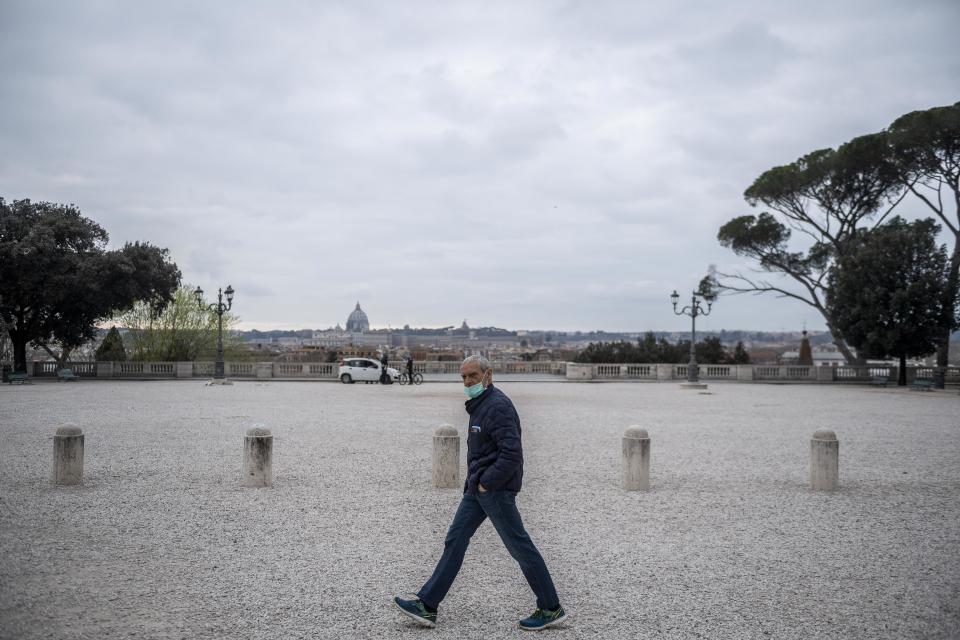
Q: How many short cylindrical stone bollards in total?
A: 5